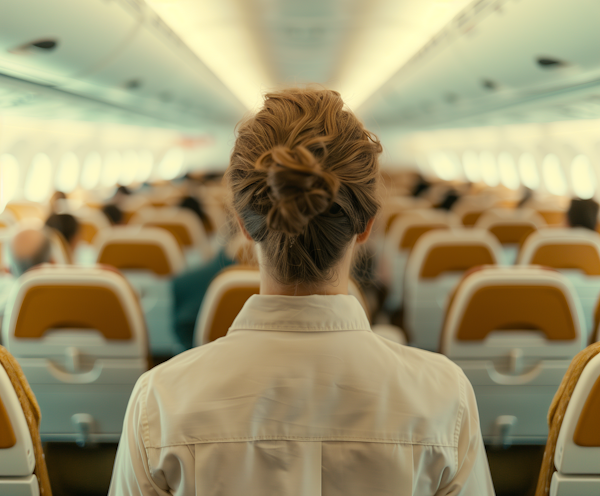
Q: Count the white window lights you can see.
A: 15